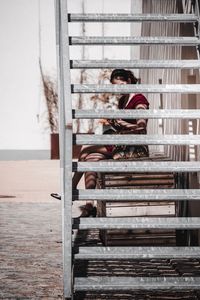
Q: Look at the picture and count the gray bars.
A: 11